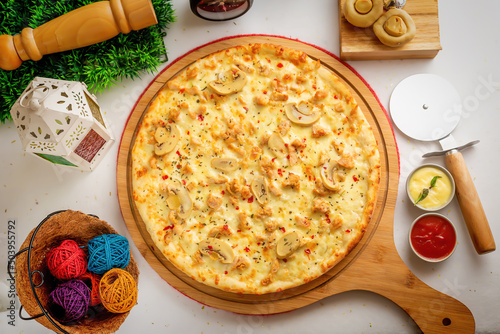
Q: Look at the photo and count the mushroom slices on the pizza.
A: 10